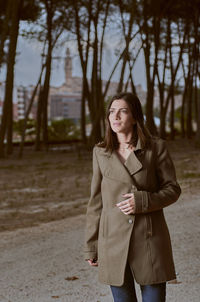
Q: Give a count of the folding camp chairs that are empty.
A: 0